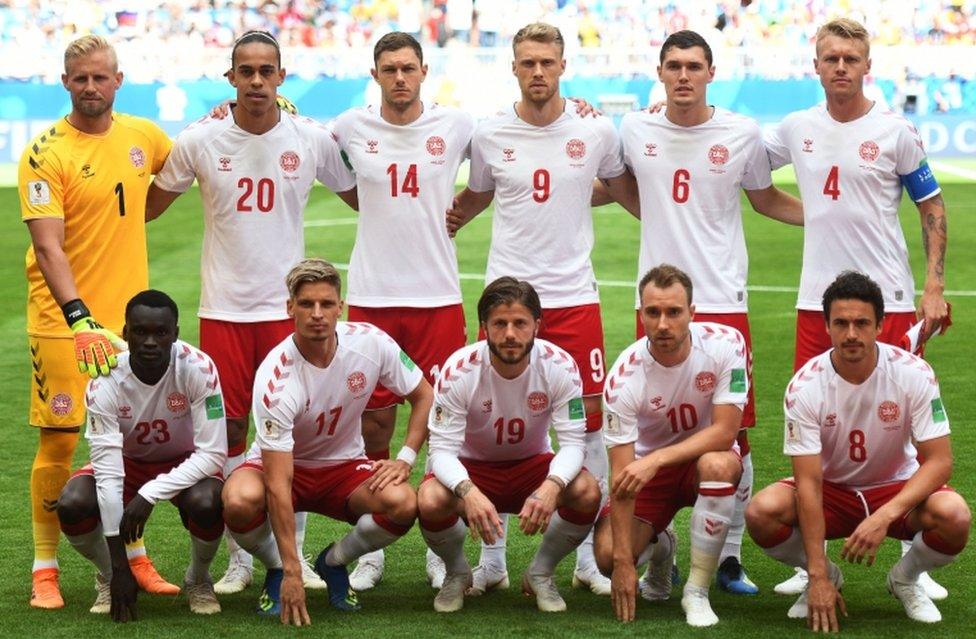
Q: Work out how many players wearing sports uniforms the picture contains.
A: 11